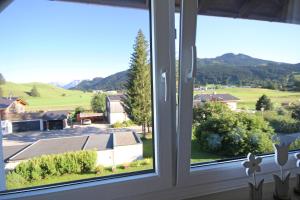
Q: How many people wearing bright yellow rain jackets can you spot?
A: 0